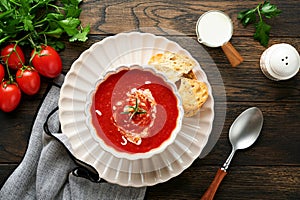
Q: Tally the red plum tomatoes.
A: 5